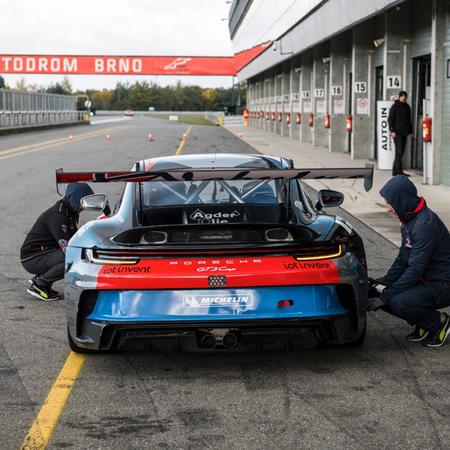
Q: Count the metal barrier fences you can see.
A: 1